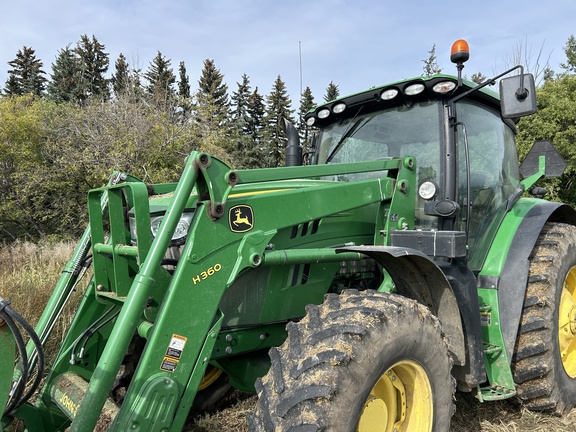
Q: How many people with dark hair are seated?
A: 0